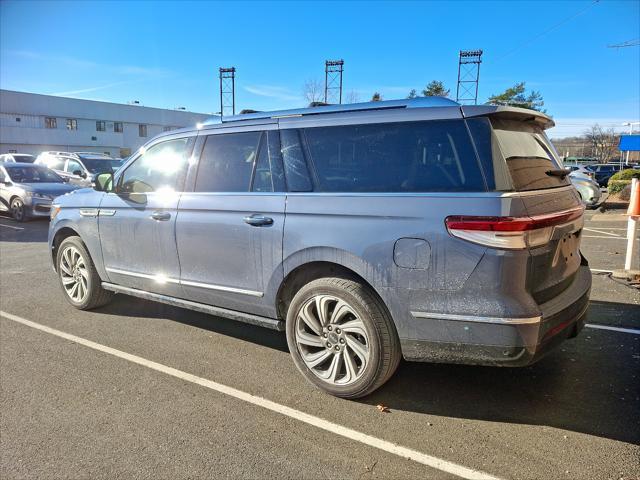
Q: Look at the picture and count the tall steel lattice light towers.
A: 3